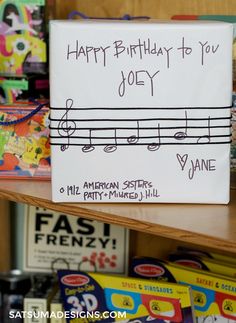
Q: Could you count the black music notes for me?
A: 6